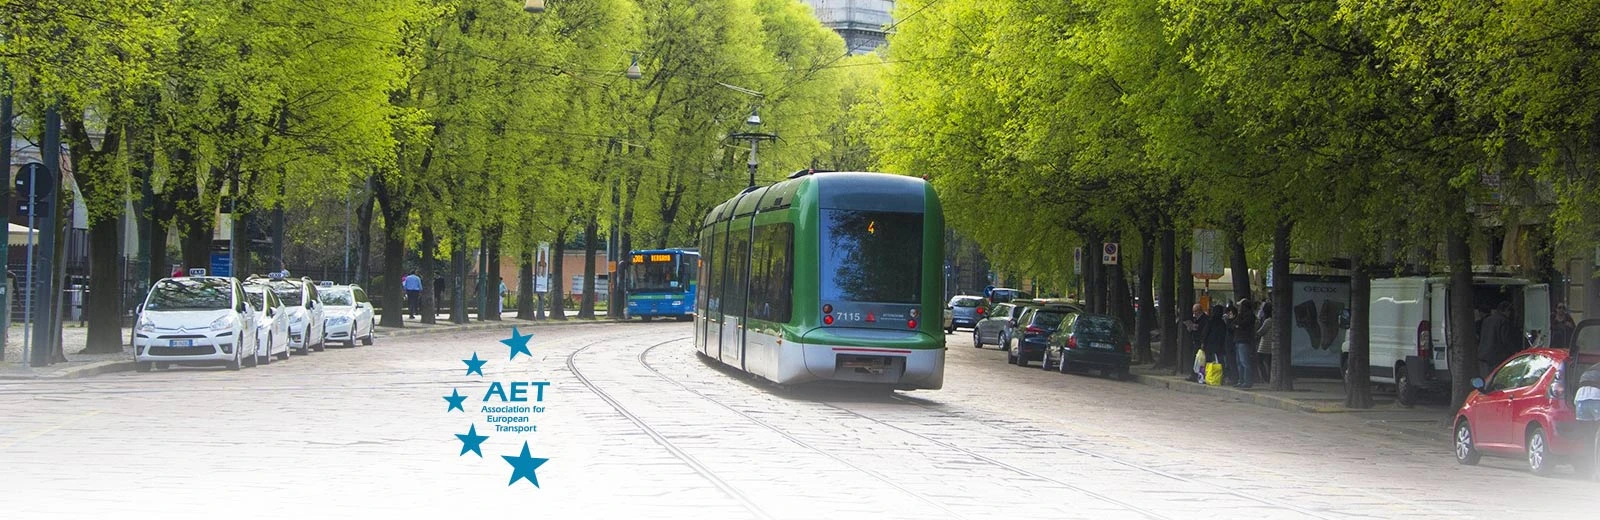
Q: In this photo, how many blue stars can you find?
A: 5